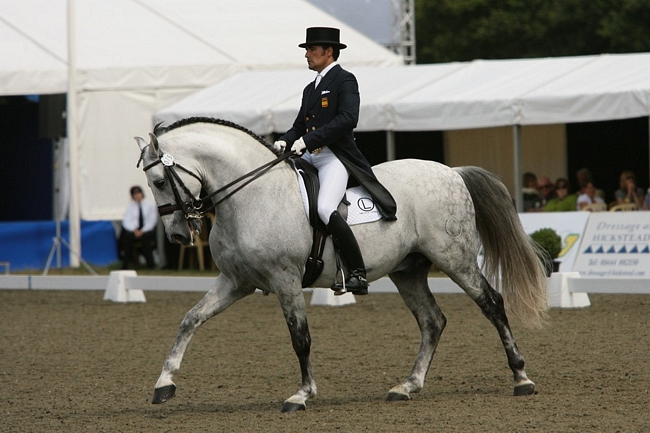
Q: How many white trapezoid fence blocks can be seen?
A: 3